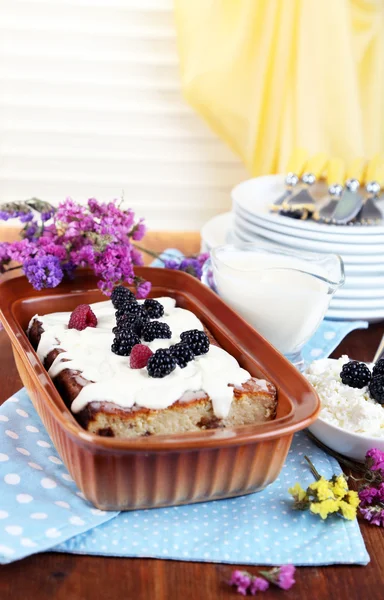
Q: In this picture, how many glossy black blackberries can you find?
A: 12